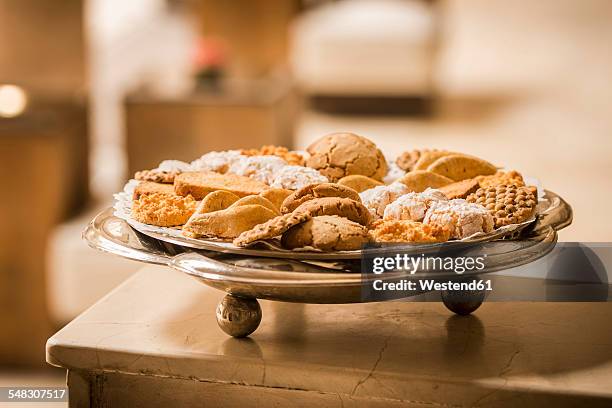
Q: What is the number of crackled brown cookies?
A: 4